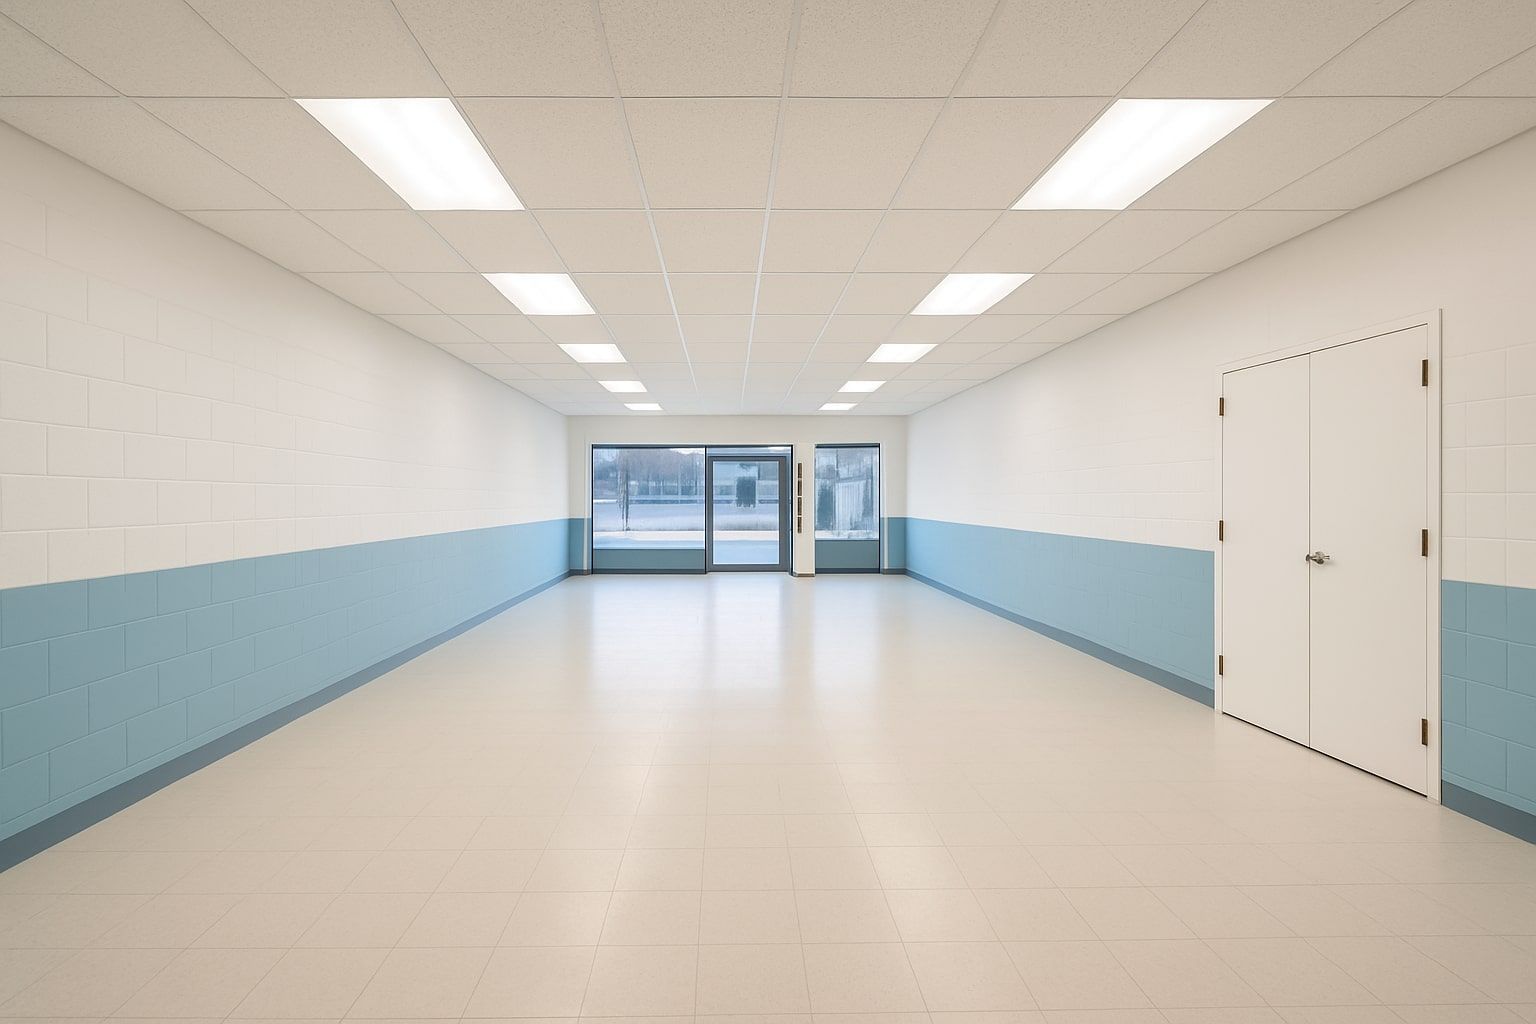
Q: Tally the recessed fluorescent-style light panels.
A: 10